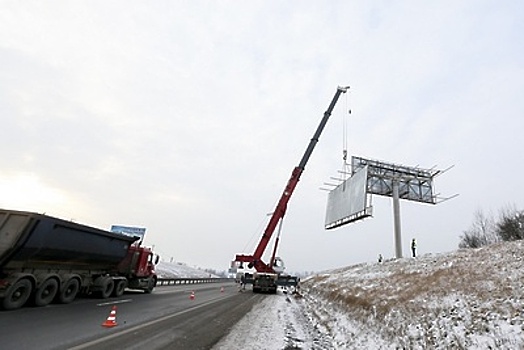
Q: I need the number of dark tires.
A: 6